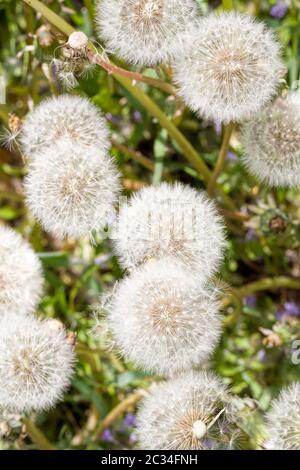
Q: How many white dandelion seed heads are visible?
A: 11